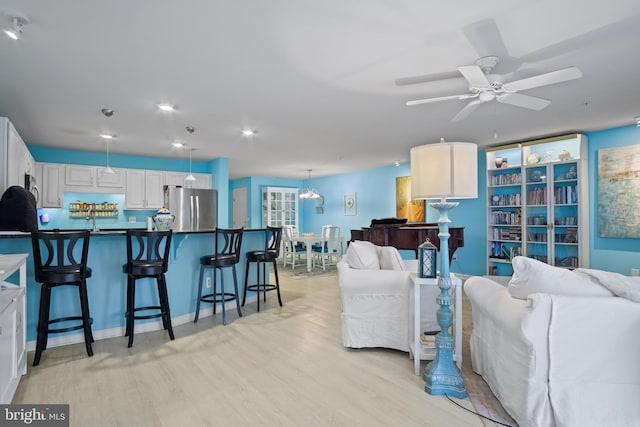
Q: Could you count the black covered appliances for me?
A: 1